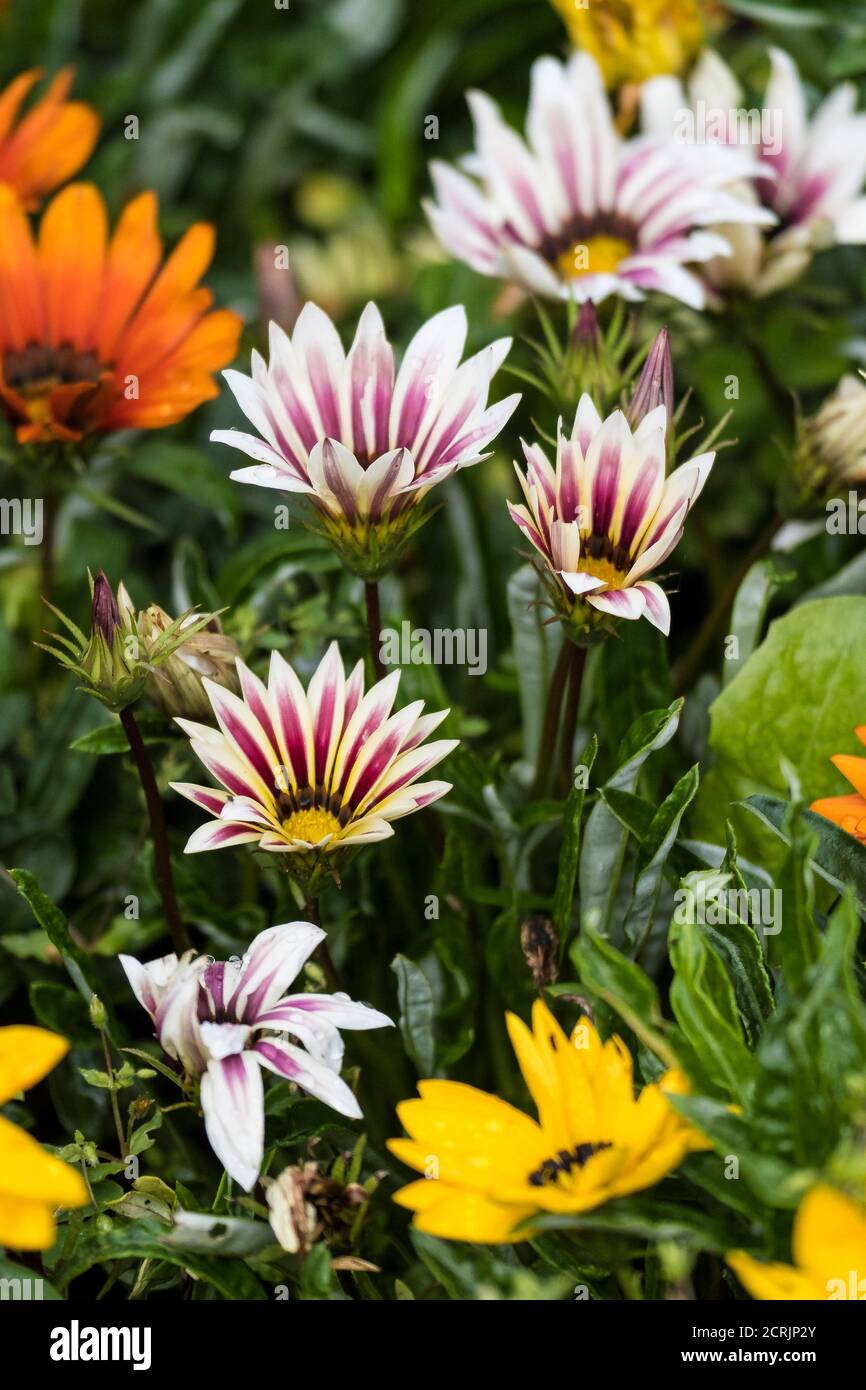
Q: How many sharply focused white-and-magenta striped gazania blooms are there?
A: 4